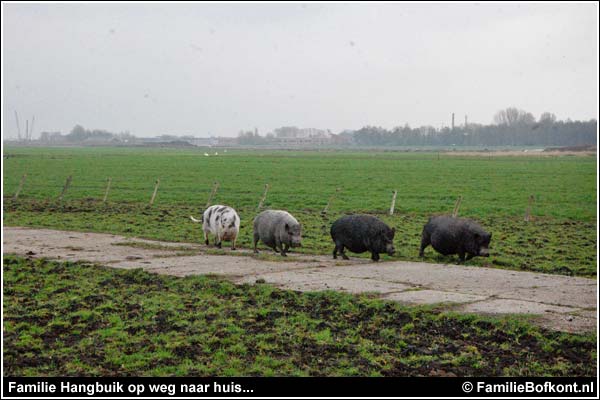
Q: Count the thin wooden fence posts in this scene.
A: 10